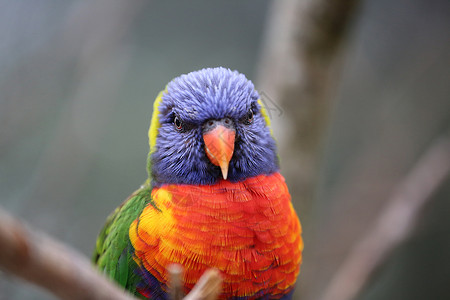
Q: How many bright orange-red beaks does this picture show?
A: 1